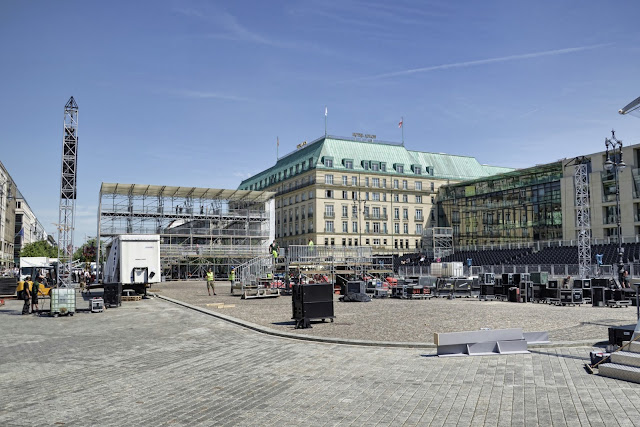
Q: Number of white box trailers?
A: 1